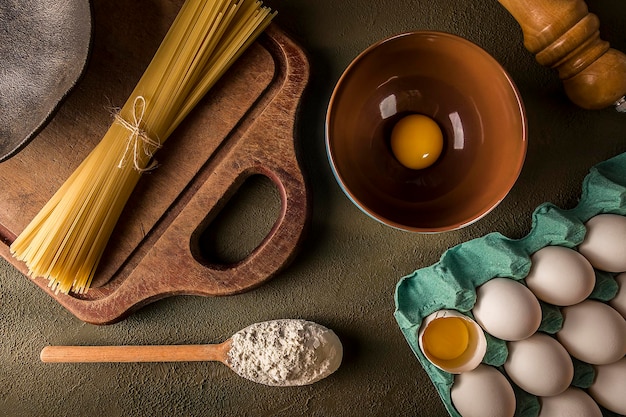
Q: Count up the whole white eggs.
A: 9